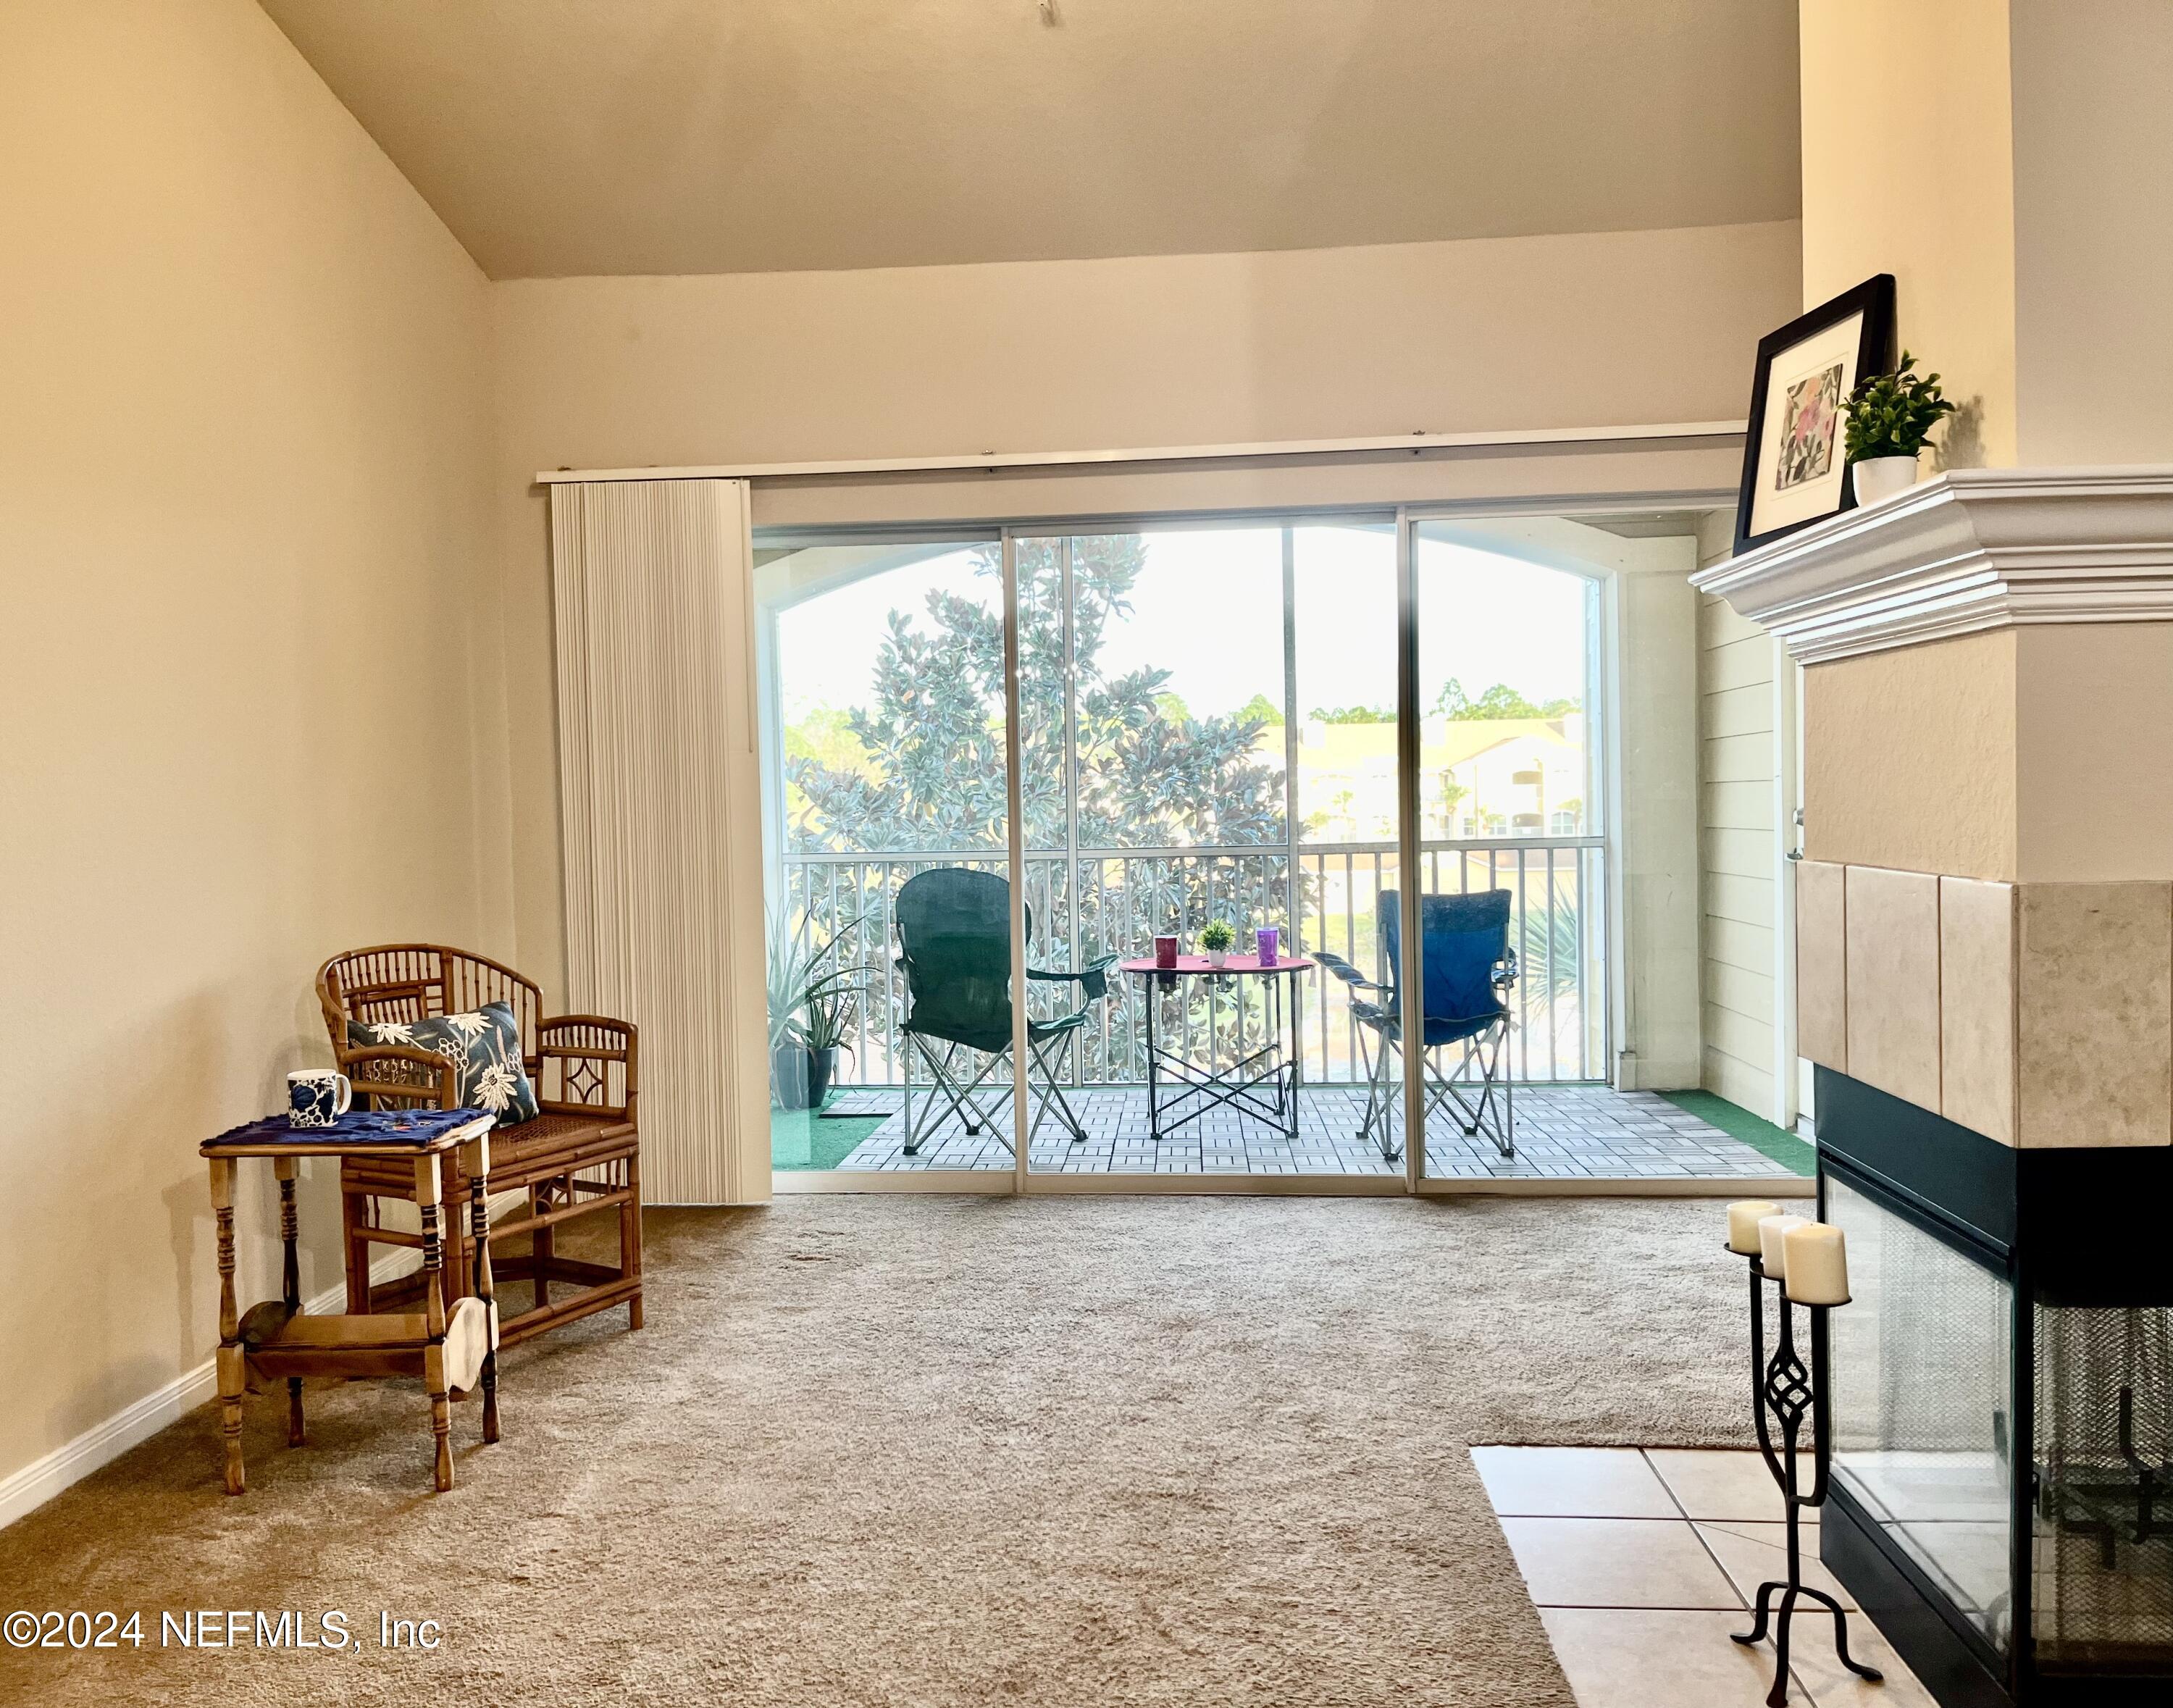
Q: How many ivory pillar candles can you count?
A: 3